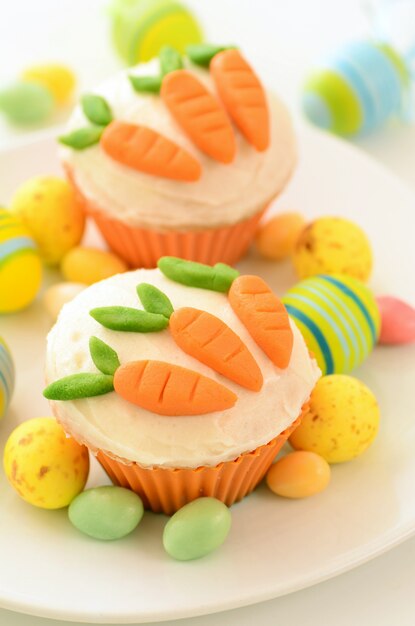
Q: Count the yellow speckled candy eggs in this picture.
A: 4